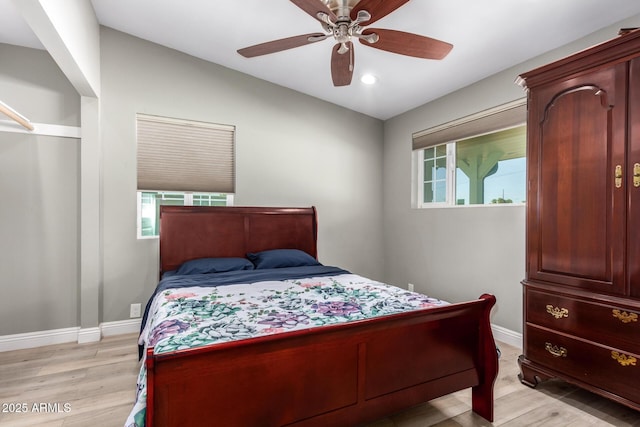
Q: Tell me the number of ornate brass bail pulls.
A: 4